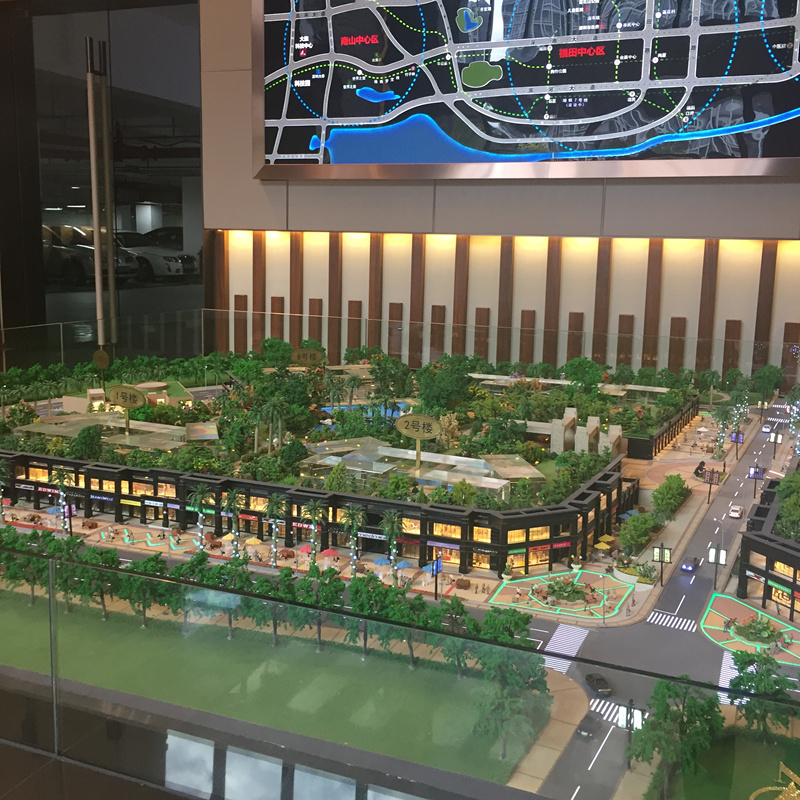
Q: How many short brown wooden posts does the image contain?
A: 13